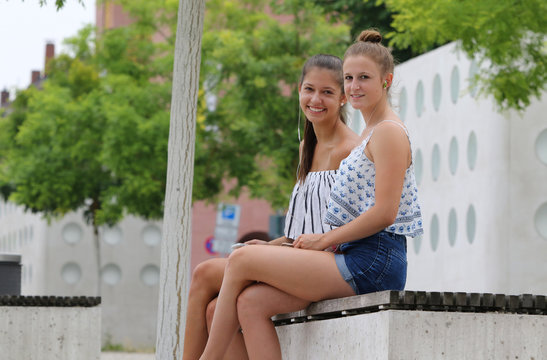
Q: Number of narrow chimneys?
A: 3